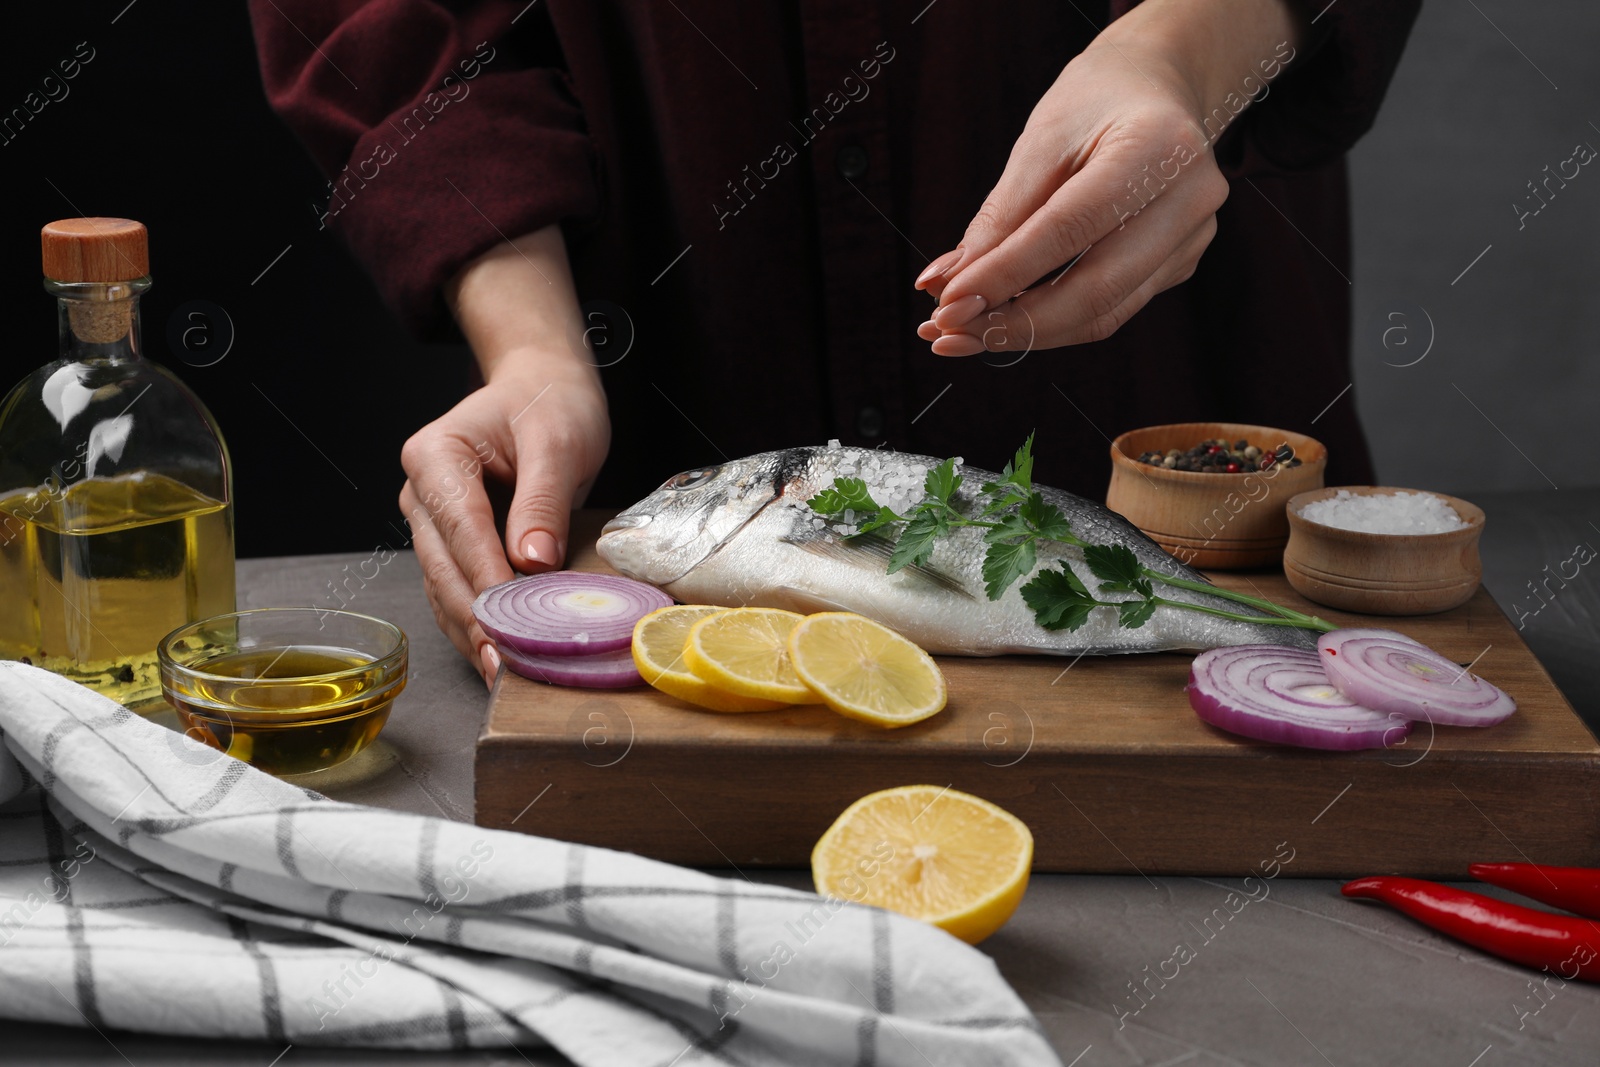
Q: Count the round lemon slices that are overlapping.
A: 3